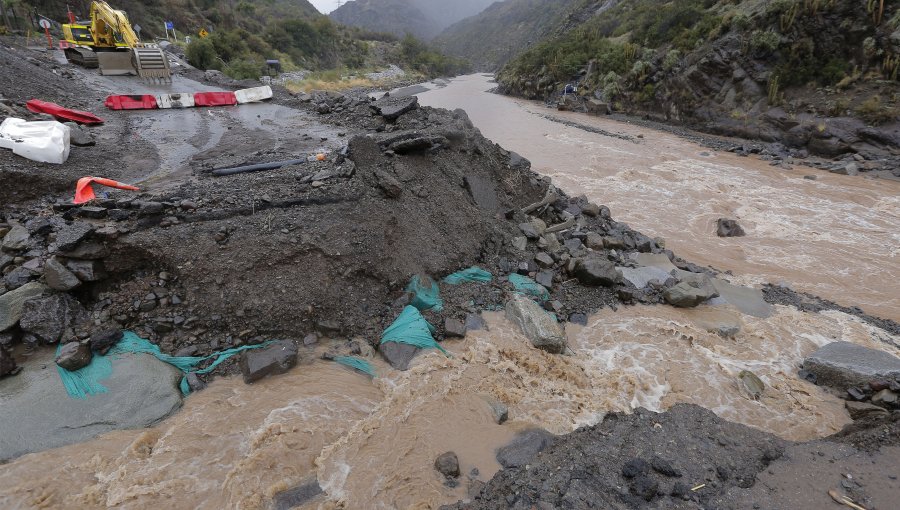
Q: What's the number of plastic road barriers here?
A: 6